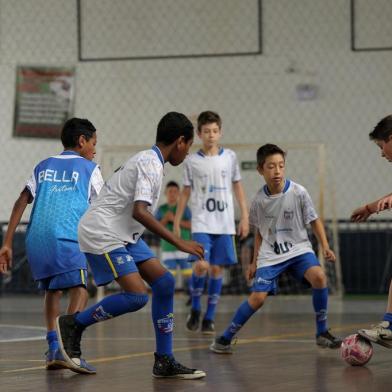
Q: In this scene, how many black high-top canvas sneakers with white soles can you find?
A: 2